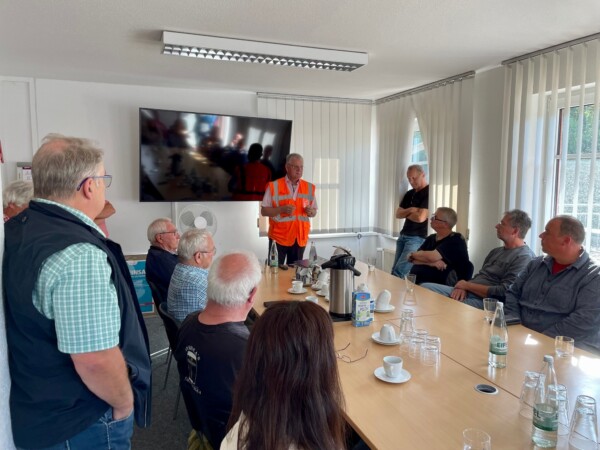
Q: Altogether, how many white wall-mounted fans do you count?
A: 1